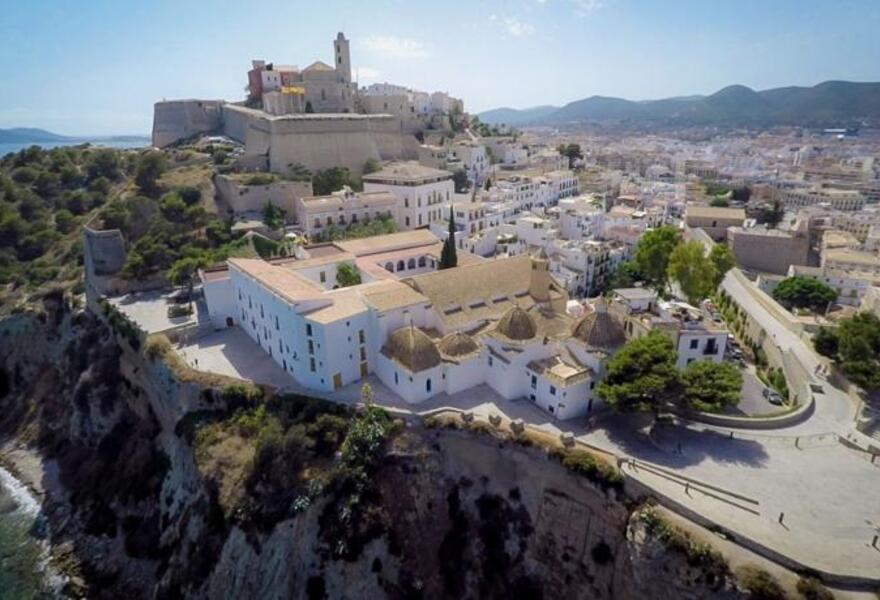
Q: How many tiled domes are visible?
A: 4